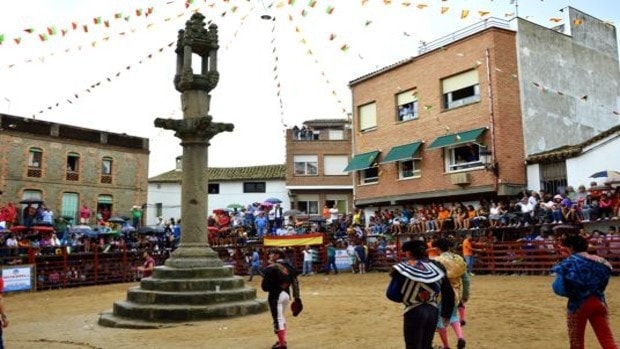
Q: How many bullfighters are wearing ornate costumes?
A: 4